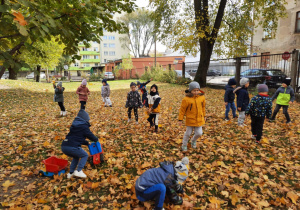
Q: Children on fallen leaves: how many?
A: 13